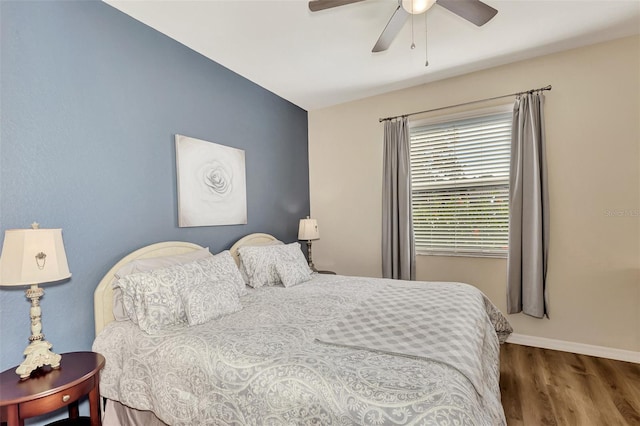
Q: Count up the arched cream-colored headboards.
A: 2